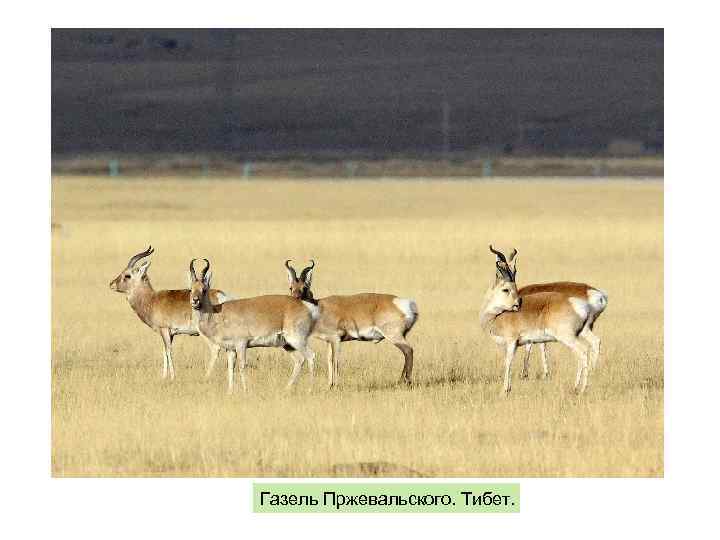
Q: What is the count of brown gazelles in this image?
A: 5